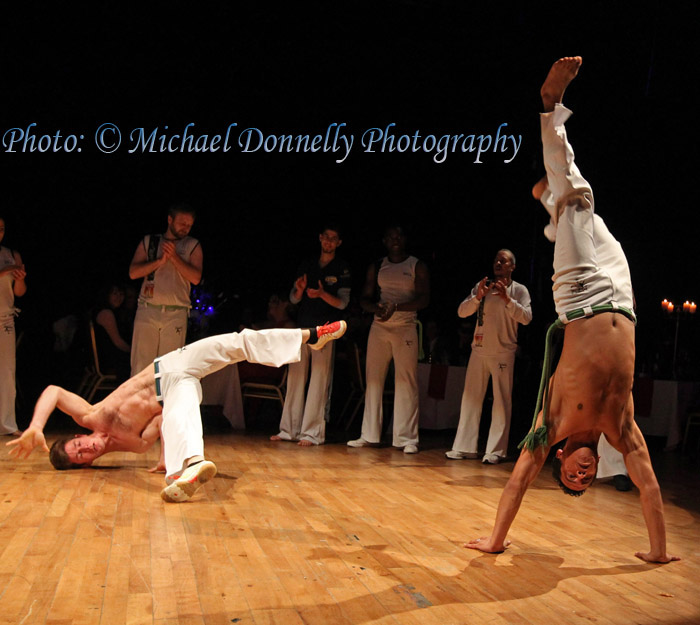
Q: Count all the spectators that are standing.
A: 5